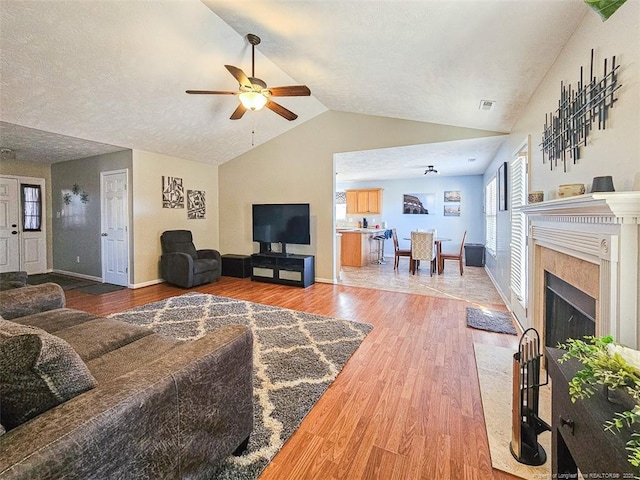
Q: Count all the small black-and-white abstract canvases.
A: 2